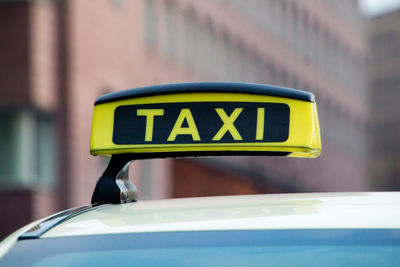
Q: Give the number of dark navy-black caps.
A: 1